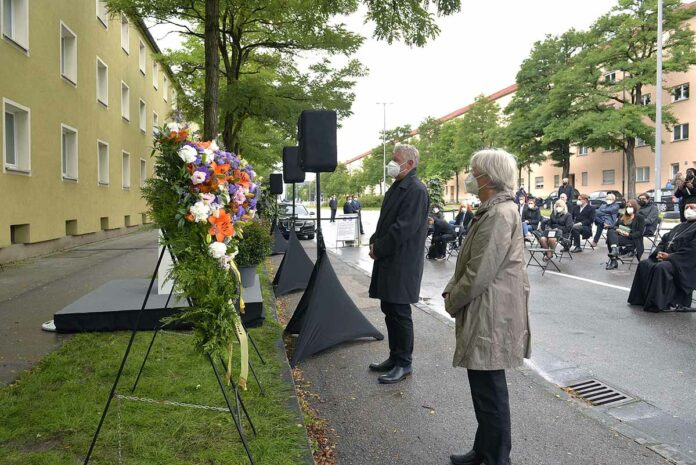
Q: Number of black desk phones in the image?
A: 0